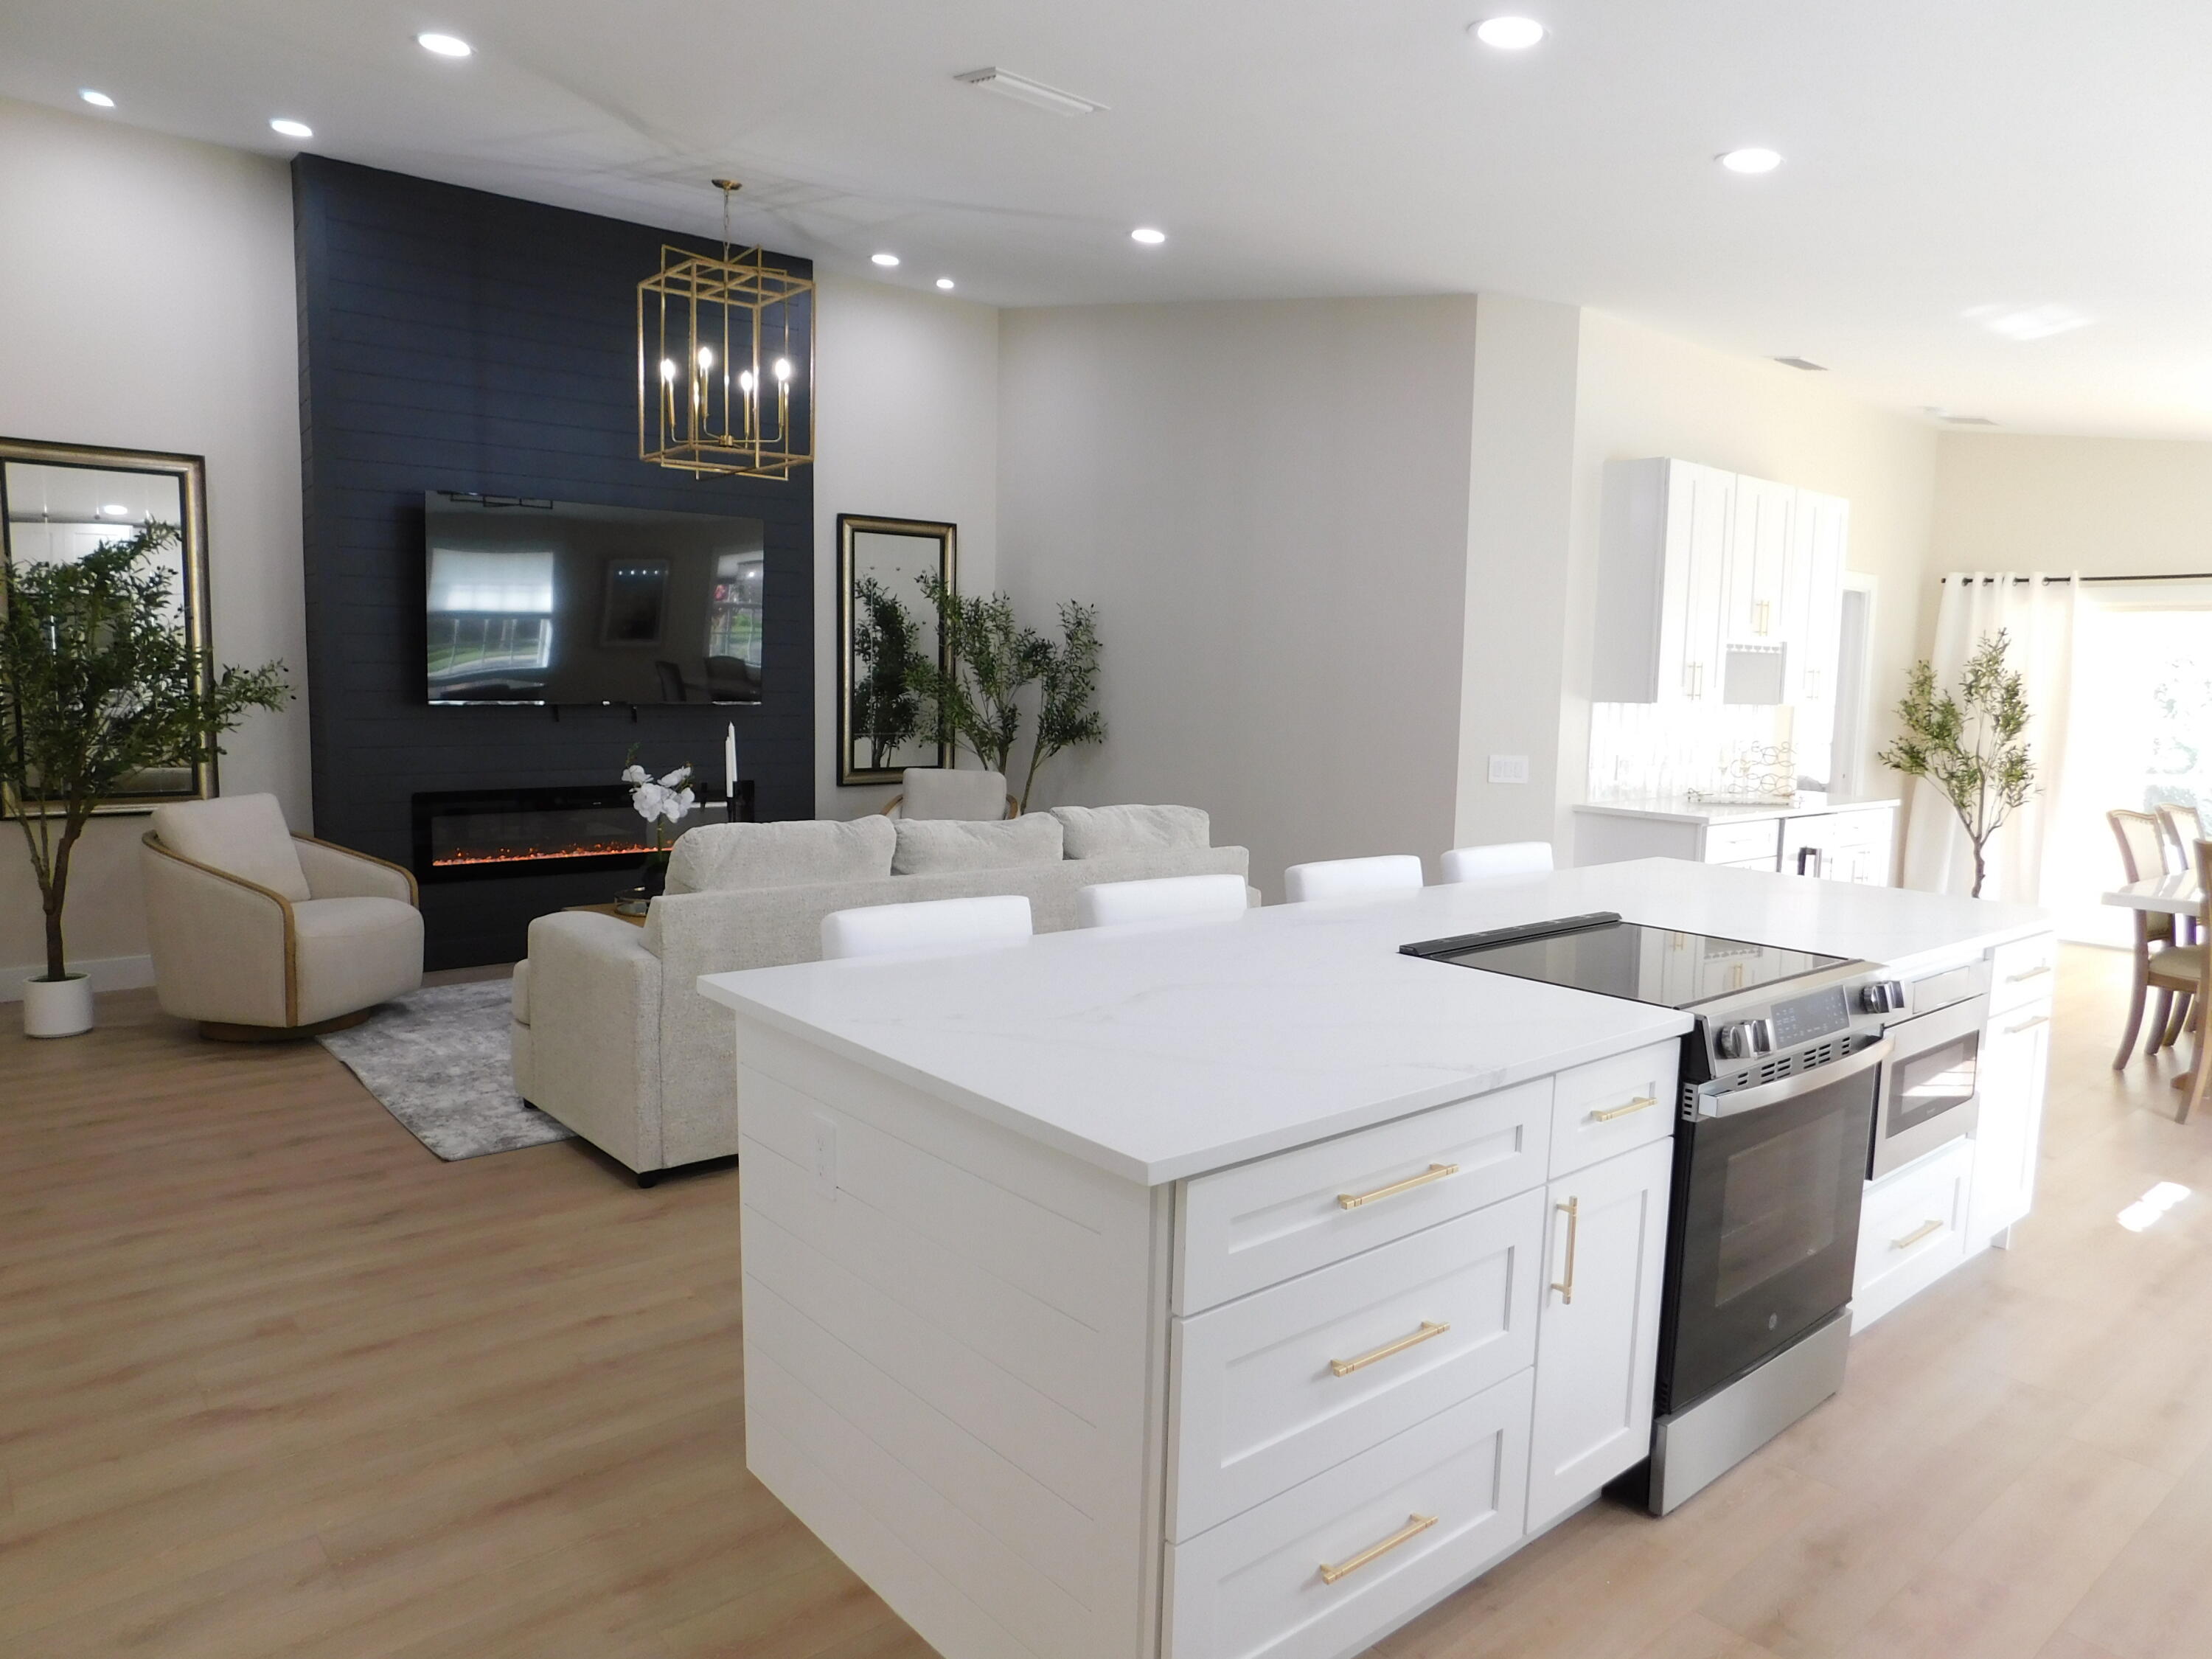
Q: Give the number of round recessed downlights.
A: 8